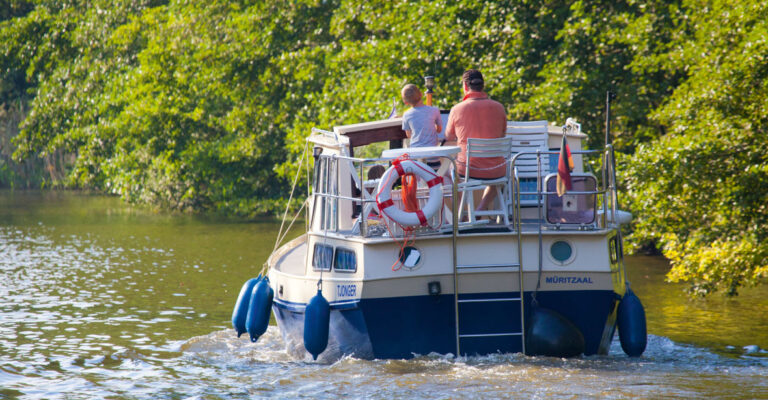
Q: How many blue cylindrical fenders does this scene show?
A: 4